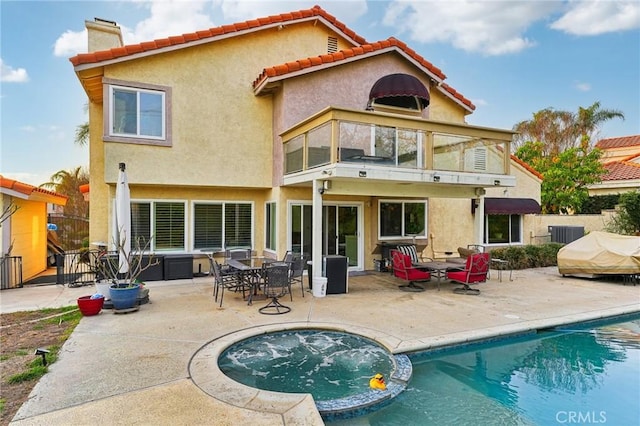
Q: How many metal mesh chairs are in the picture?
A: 6